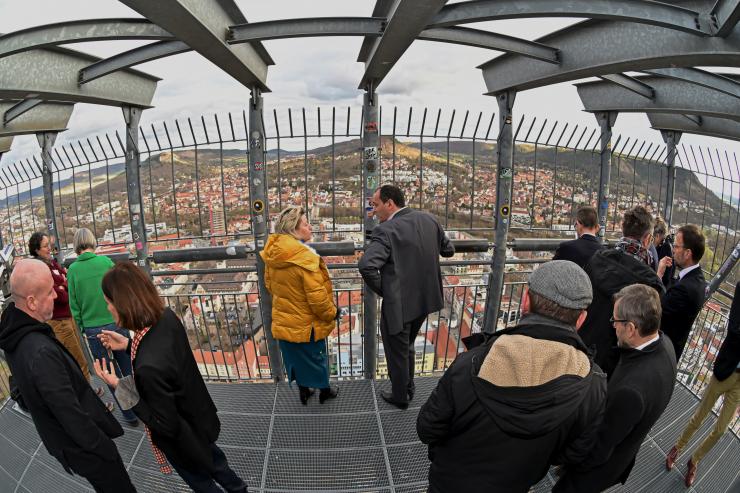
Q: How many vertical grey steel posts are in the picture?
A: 7